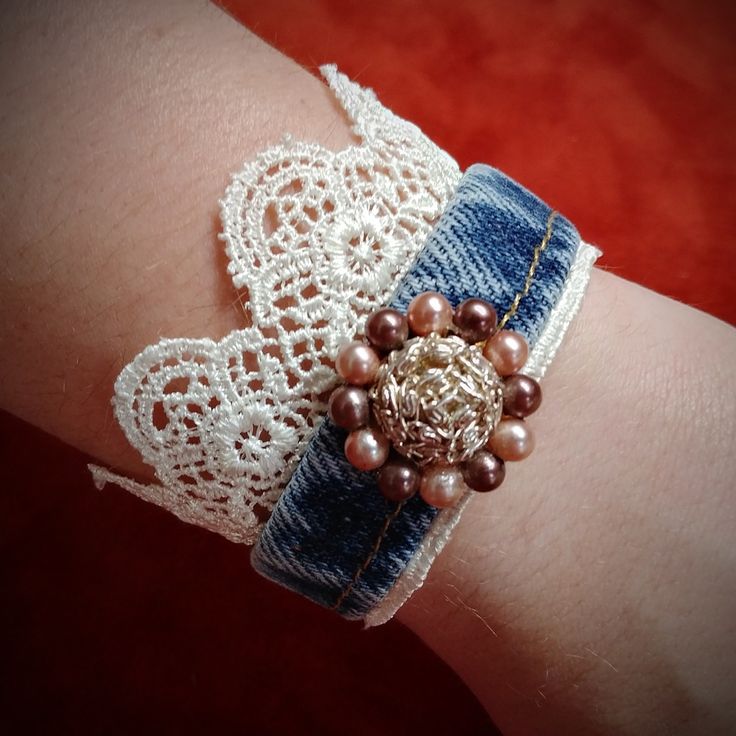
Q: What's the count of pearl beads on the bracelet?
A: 12